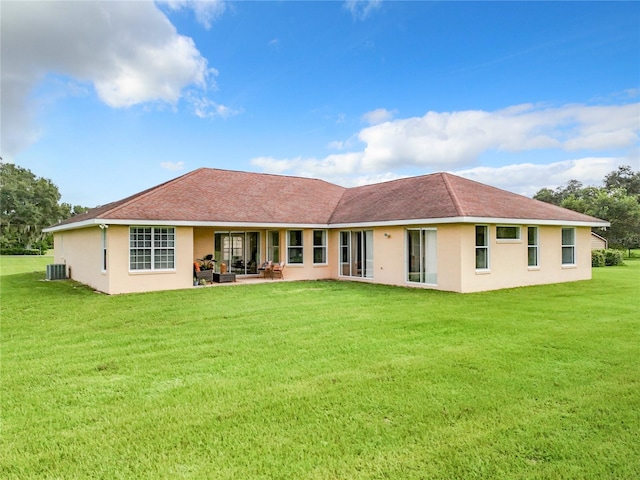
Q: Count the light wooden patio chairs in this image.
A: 2